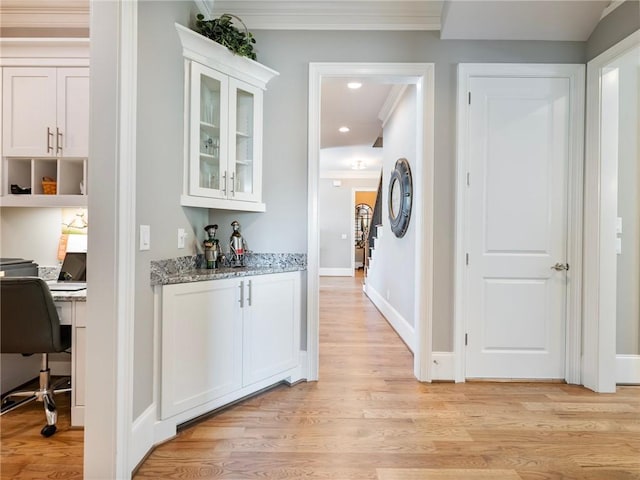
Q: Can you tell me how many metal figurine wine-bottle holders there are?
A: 2